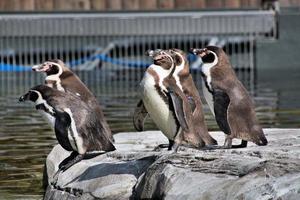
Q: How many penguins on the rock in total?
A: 5